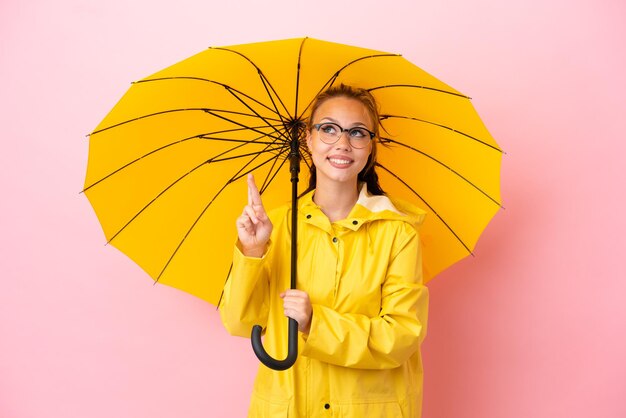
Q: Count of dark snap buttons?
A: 4